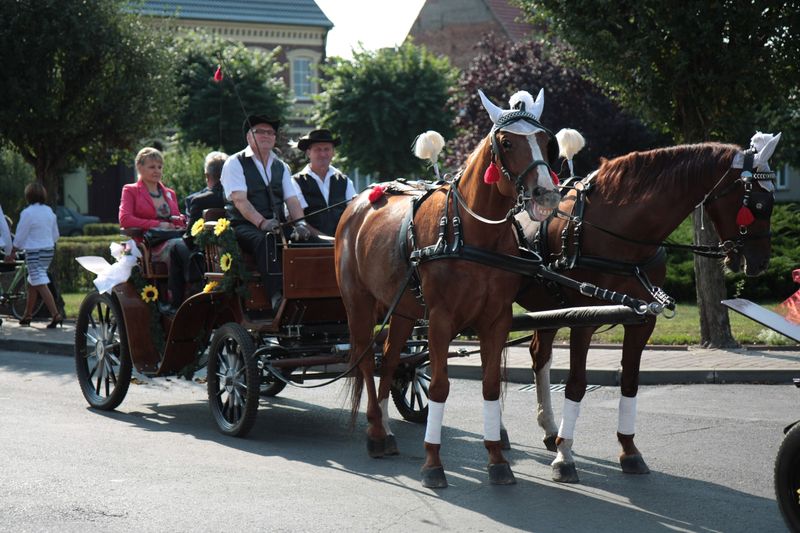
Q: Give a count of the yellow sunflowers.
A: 5